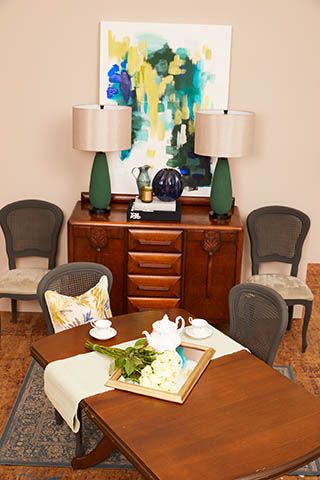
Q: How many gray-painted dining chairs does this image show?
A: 4